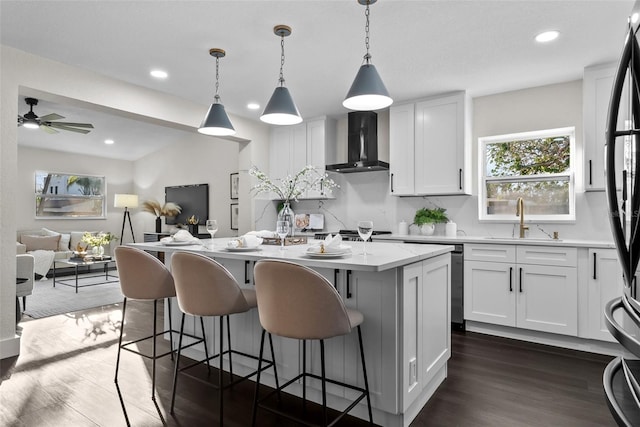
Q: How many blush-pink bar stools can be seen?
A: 3